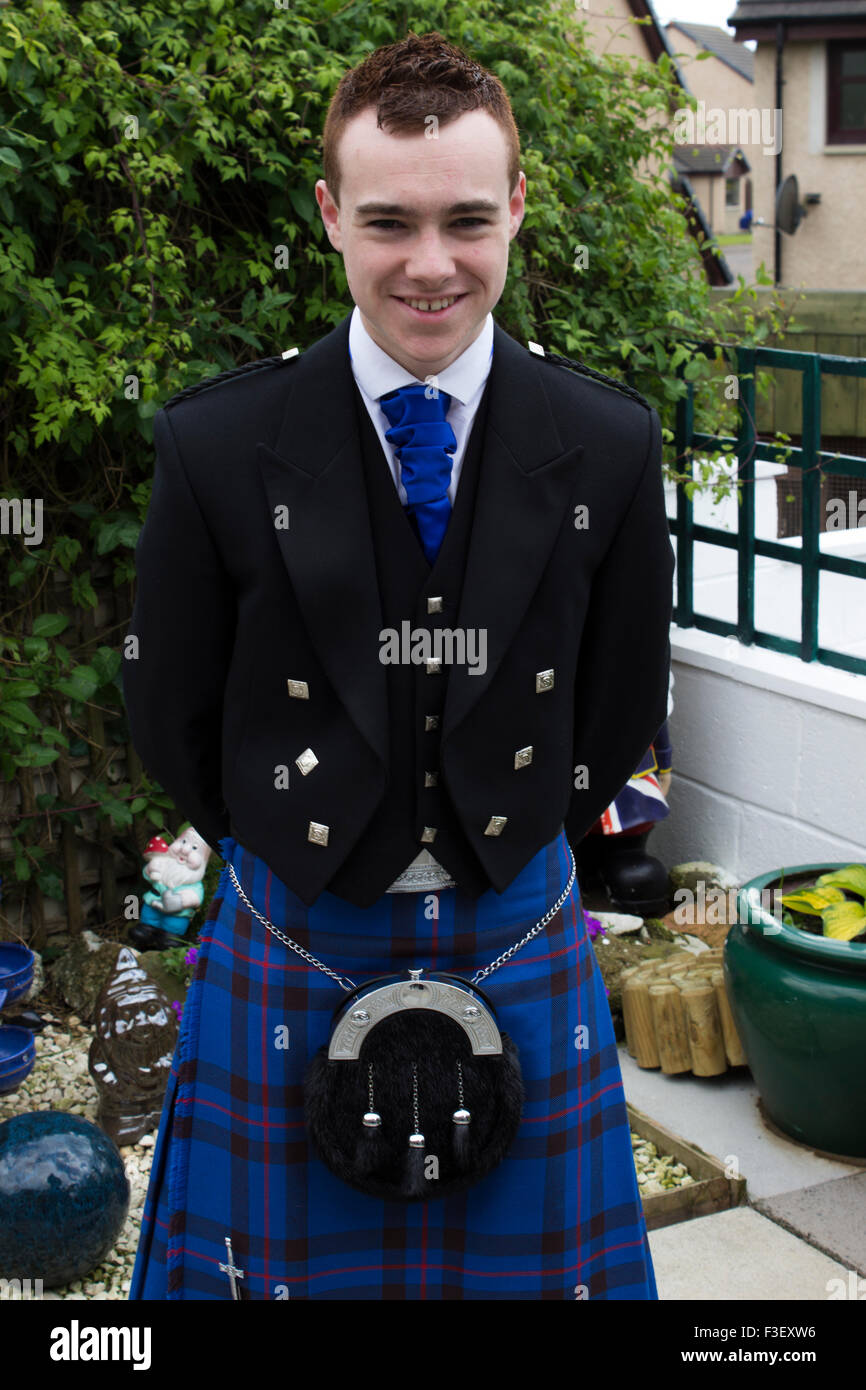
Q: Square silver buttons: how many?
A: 13